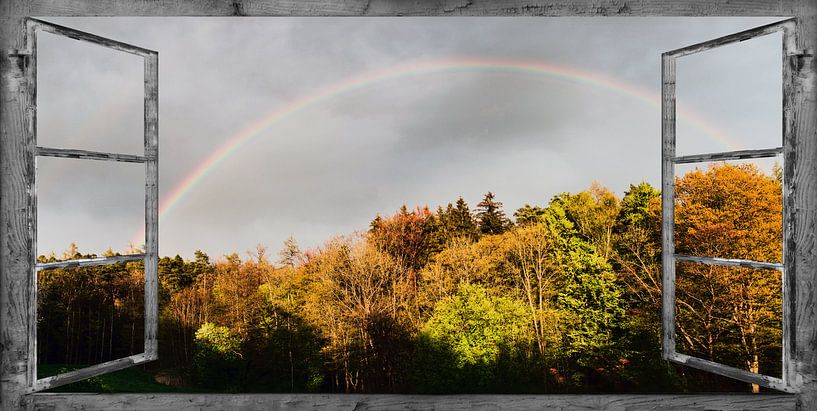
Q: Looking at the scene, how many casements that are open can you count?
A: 2